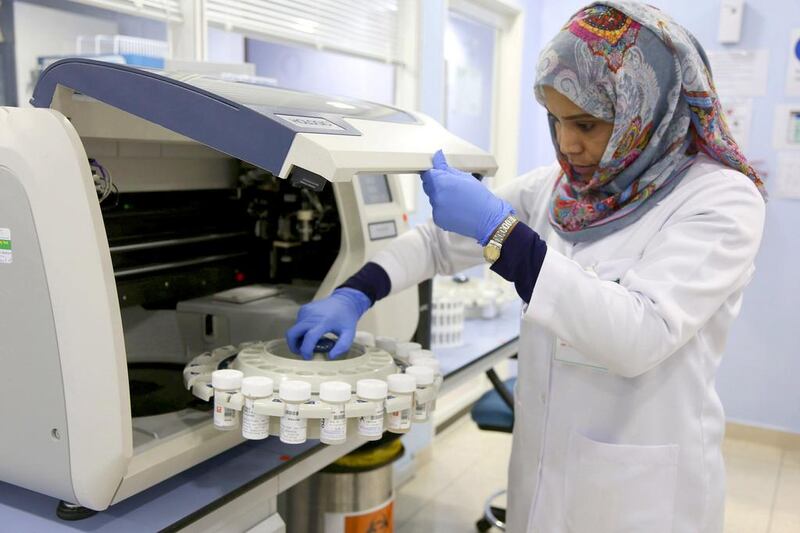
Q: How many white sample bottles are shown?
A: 12